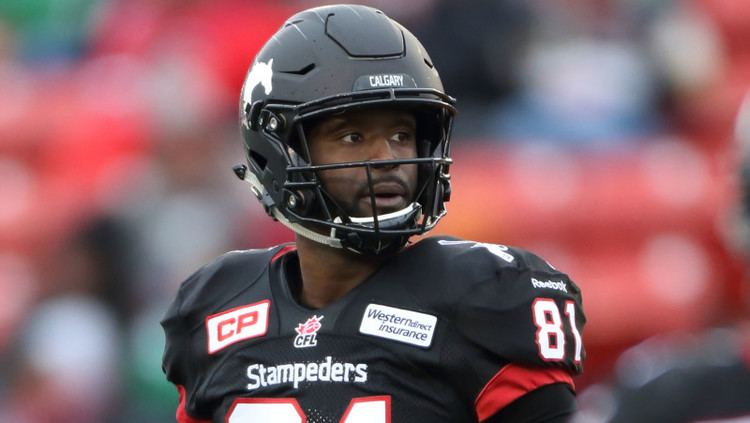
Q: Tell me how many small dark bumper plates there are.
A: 1